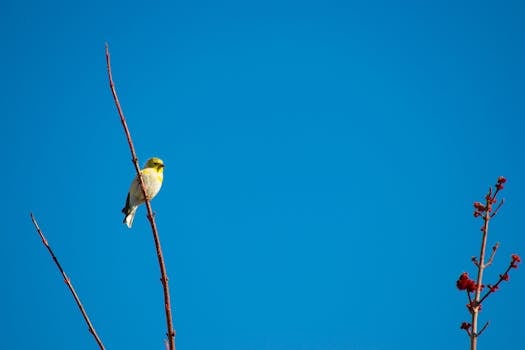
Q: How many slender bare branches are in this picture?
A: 2